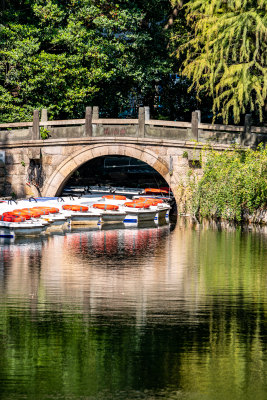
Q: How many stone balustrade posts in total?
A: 9